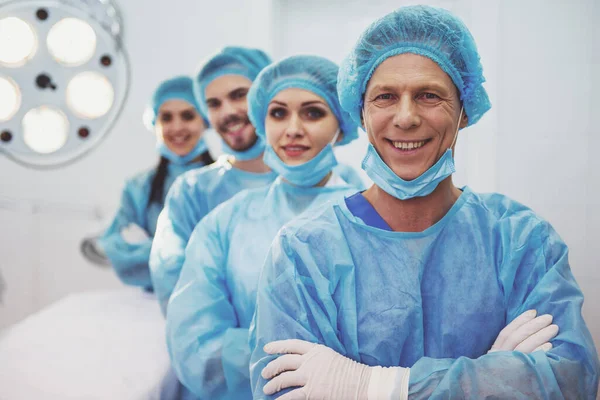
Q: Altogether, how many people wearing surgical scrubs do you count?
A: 4